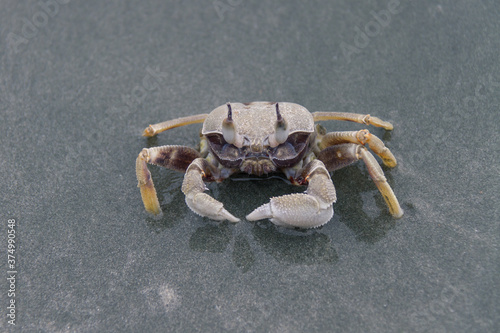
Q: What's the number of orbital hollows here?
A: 2